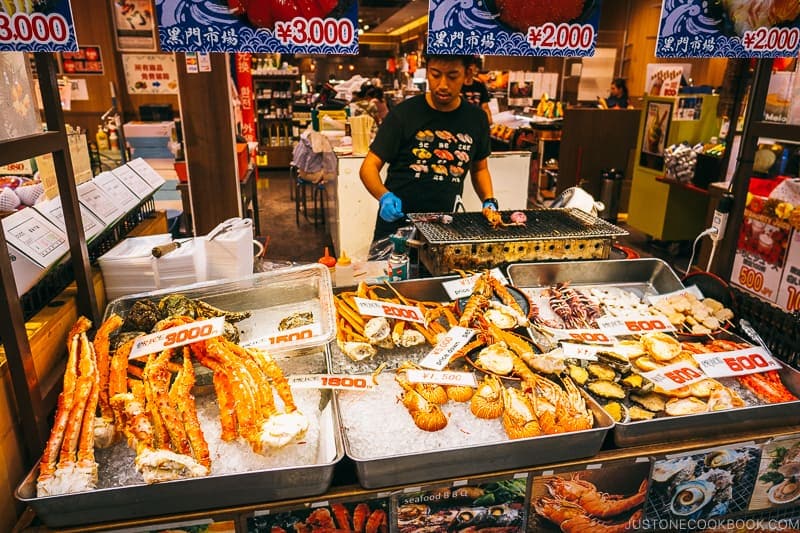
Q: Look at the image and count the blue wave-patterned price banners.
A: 4